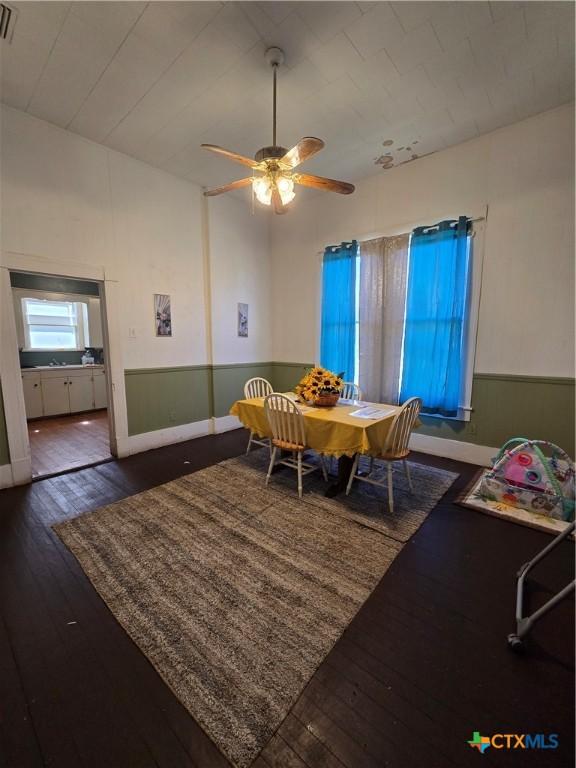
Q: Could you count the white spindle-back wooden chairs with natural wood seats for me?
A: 4